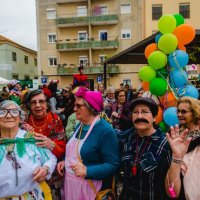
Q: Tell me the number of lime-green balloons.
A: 4